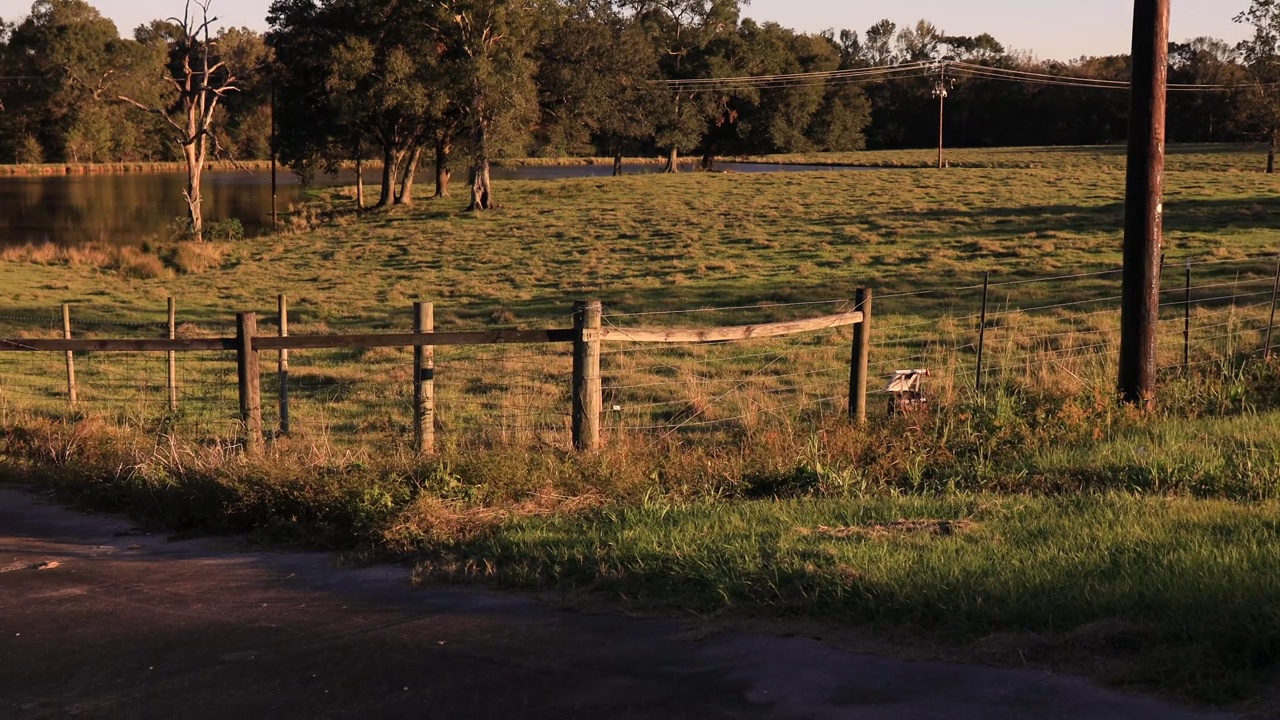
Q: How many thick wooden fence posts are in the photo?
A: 4